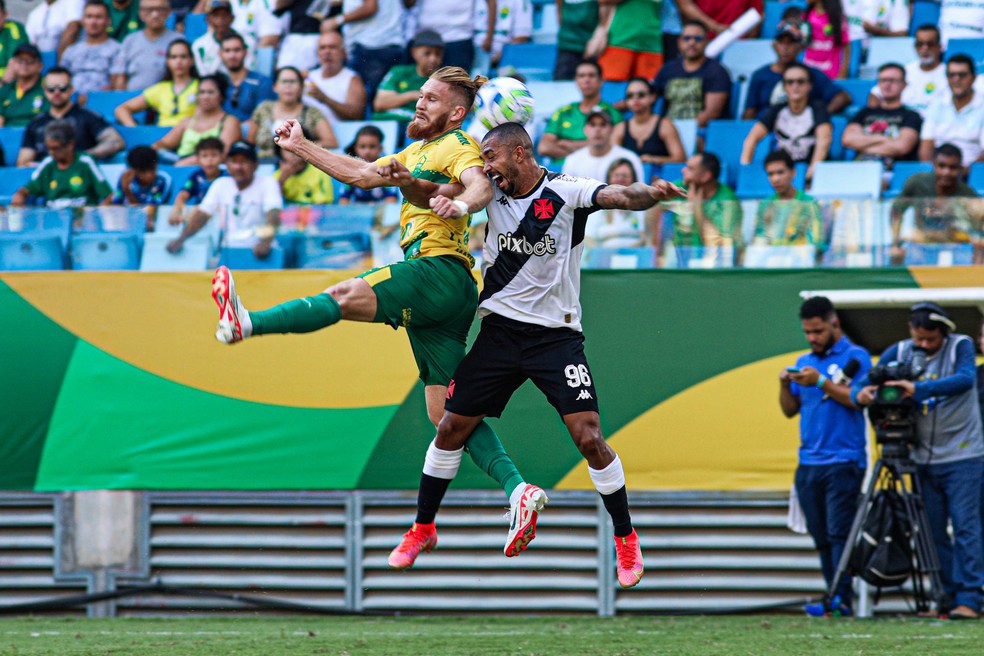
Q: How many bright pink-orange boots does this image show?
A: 2